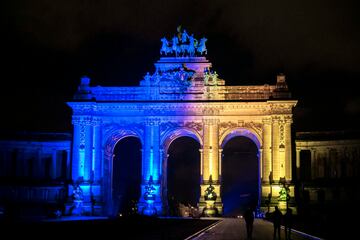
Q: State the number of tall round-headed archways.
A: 3